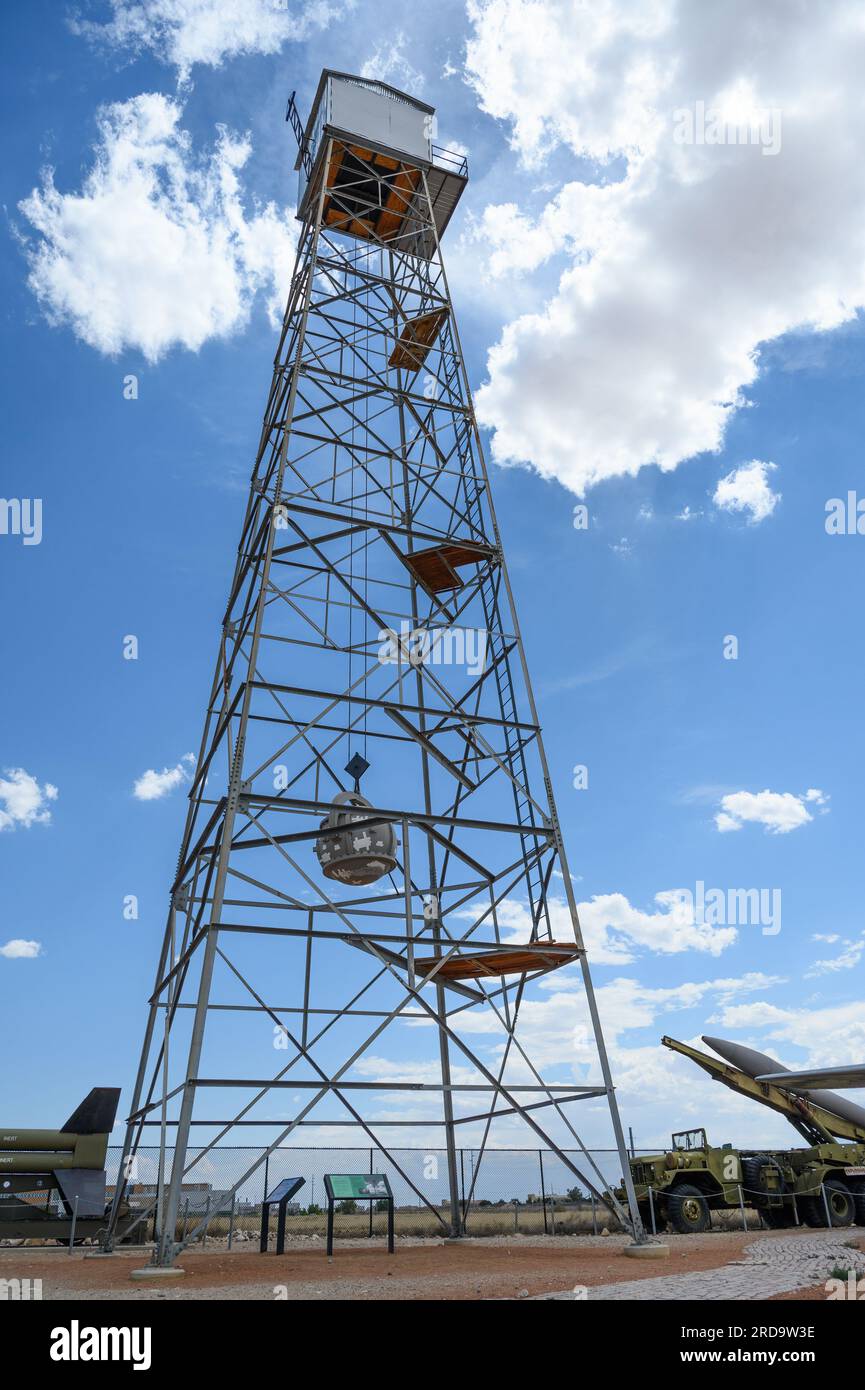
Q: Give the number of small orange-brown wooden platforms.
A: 3